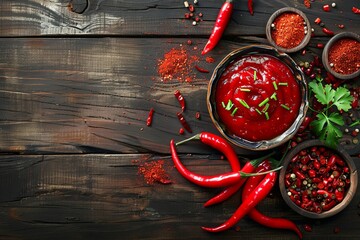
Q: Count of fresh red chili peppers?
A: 6